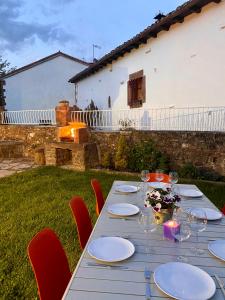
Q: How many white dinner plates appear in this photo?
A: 8